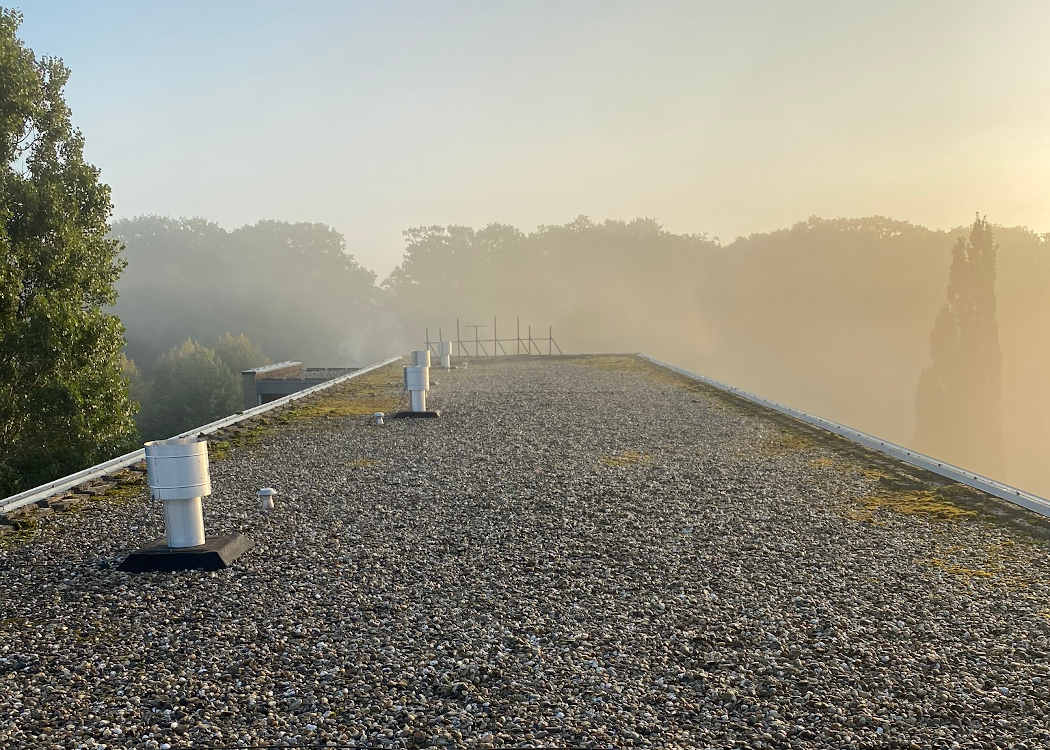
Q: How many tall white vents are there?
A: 4